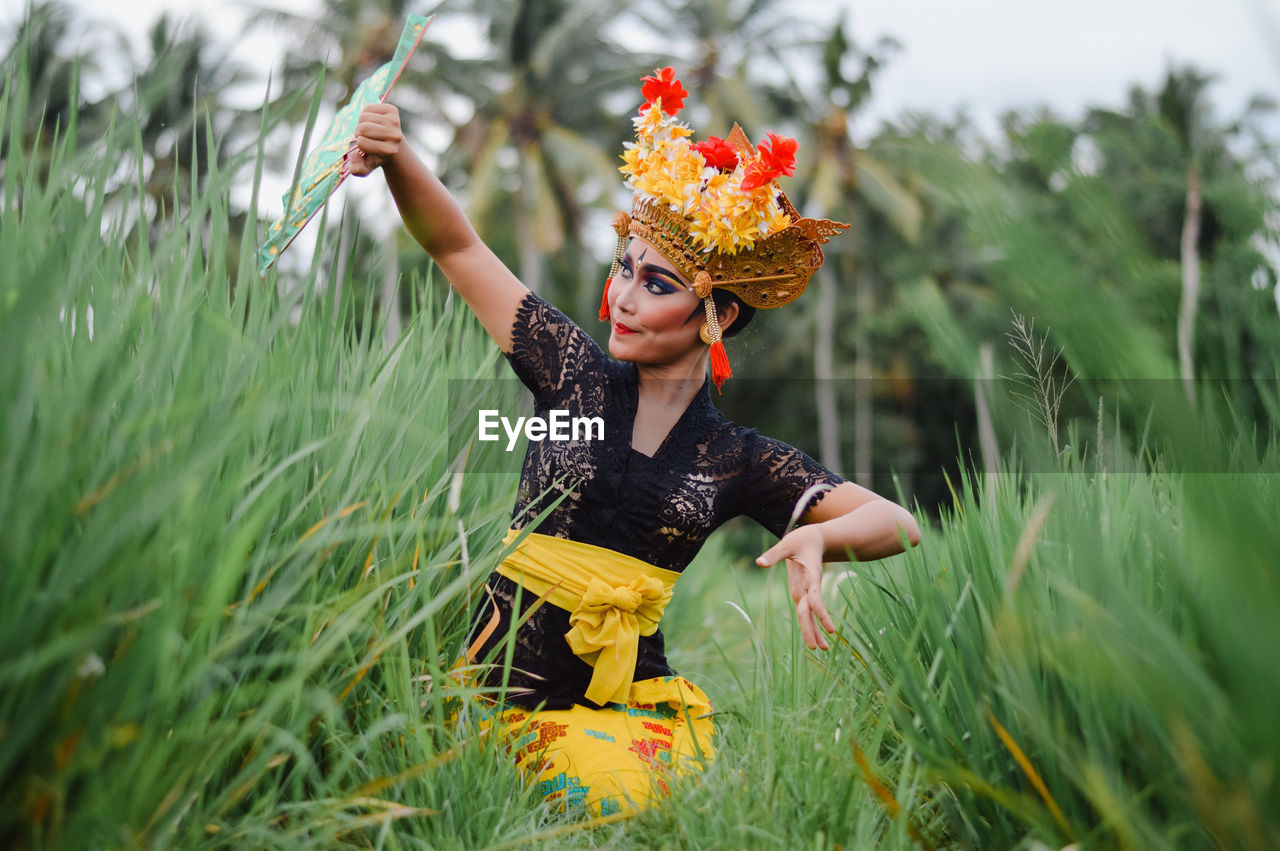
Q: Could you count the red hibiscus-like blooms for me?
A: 3